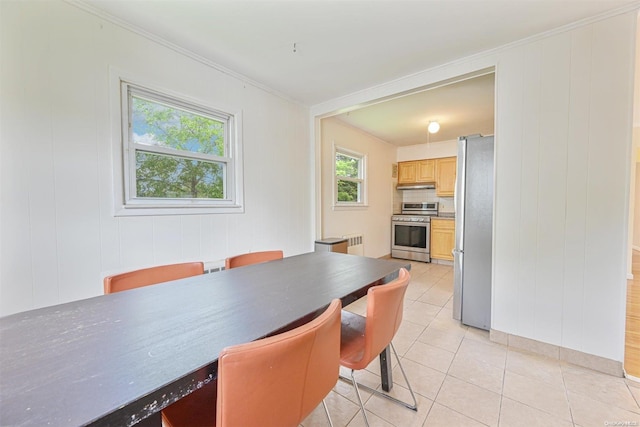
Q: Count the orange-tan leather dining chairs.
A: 4